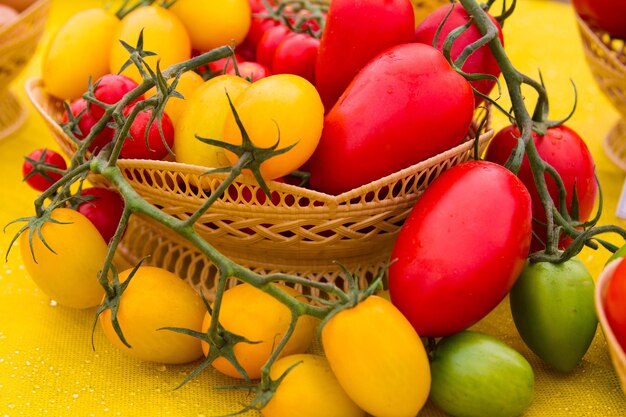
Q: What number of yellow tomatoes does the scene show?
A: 11